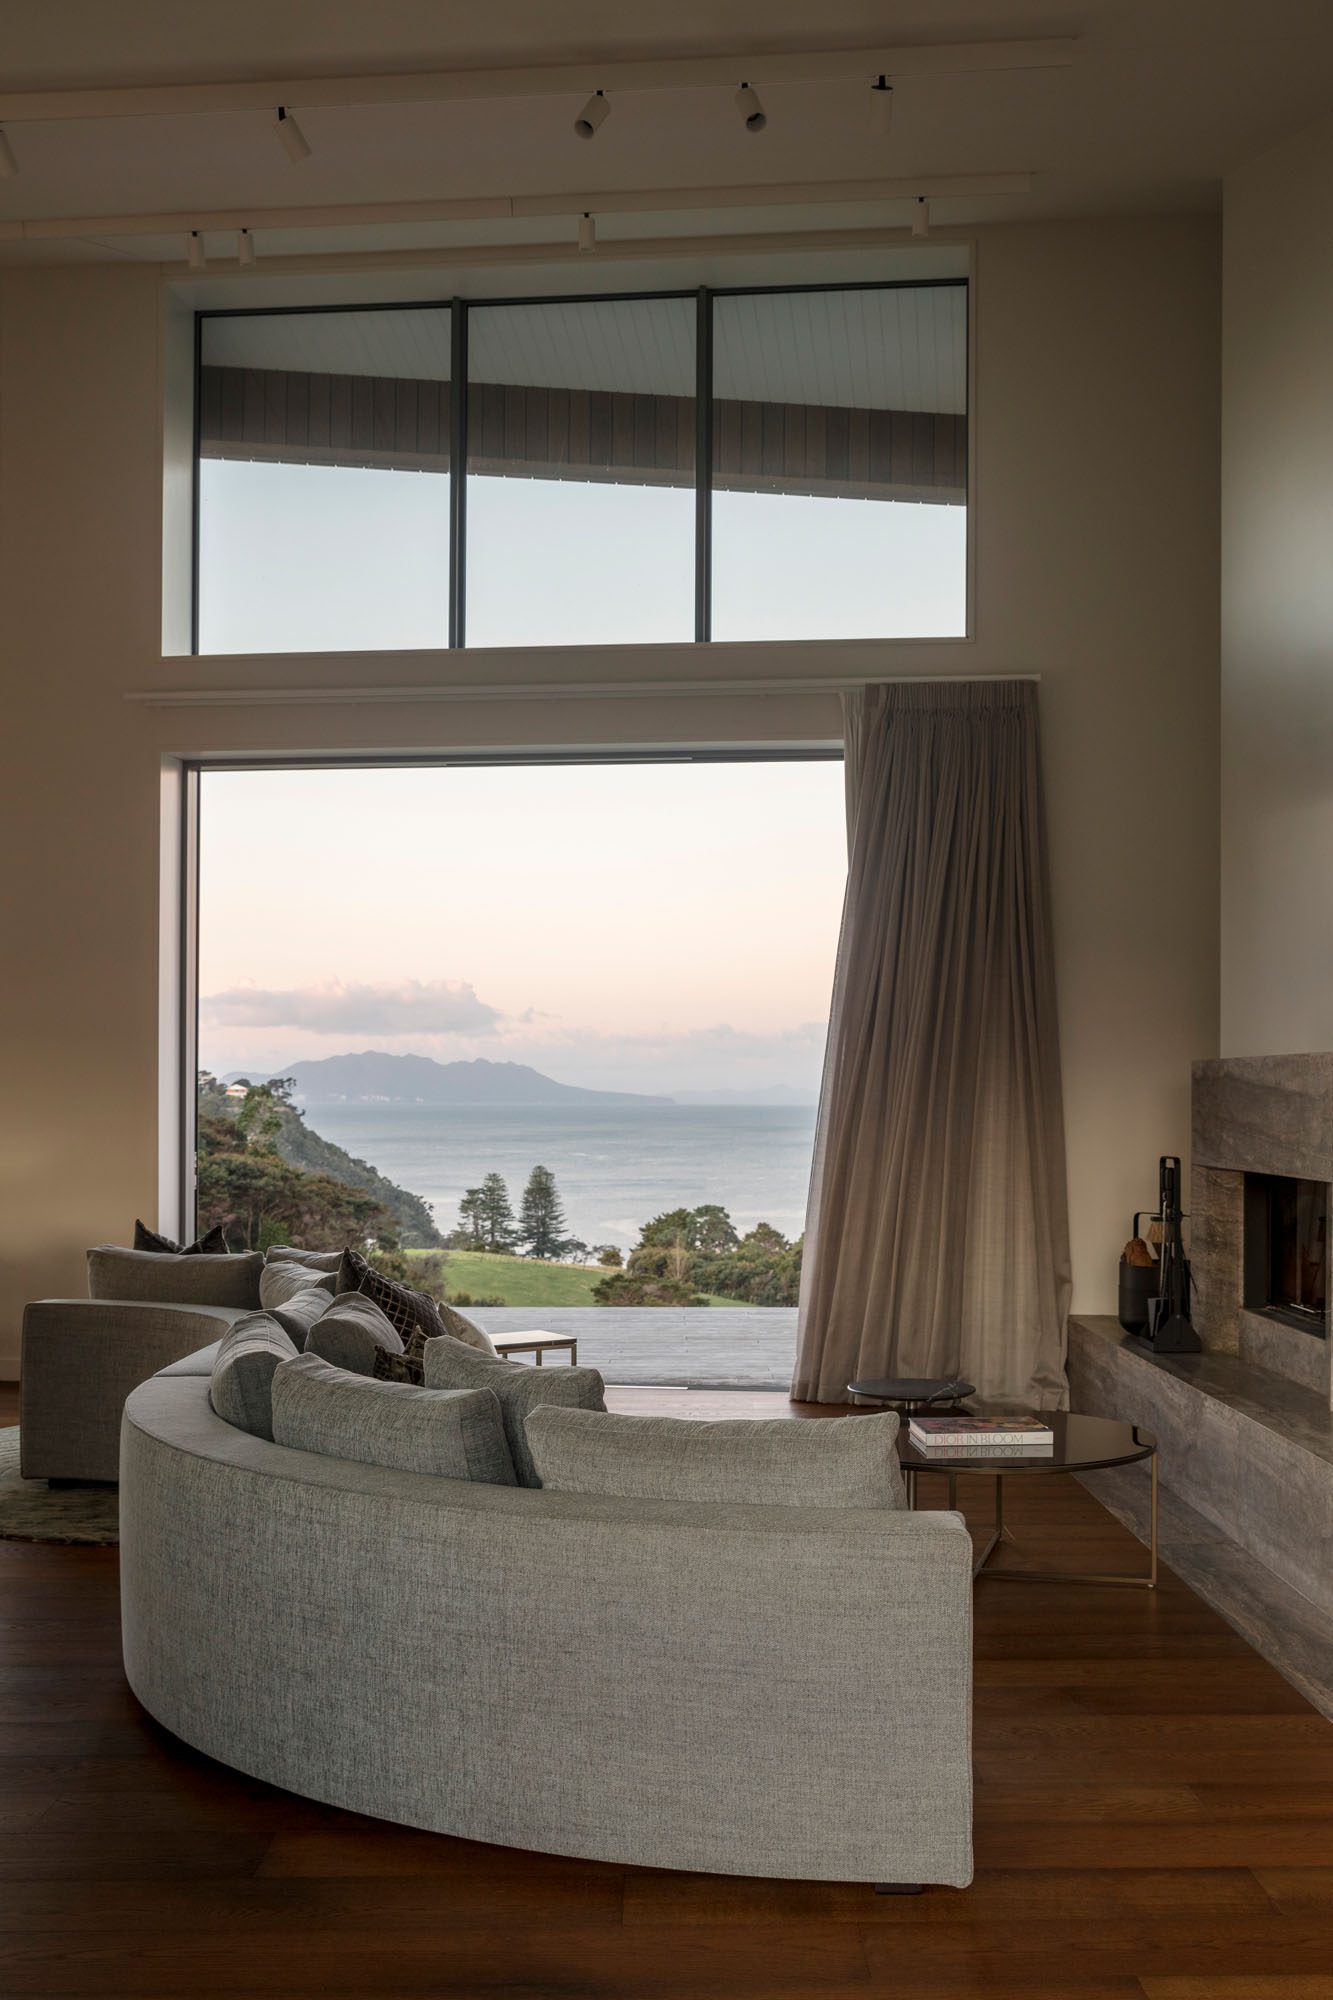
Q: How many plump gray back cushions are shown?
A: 9